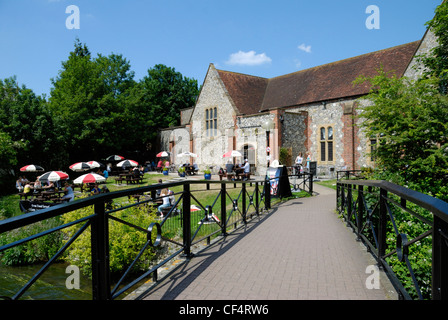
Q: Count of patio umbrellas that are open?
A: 10